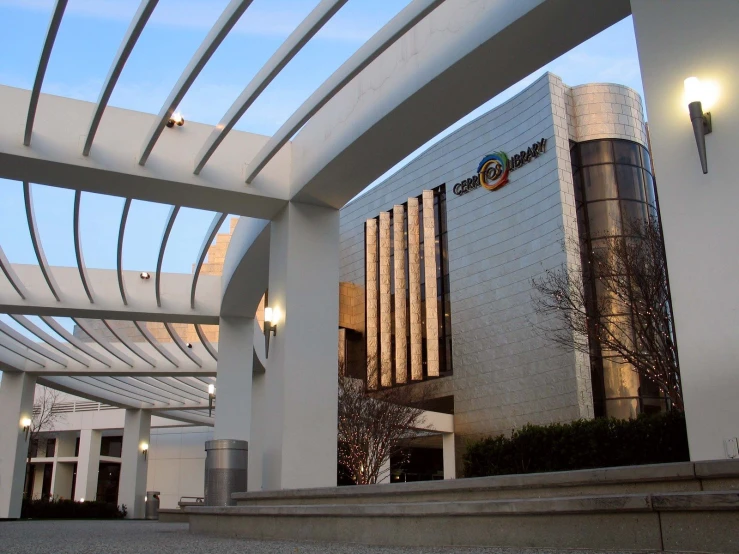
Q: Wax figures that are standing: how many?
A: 0